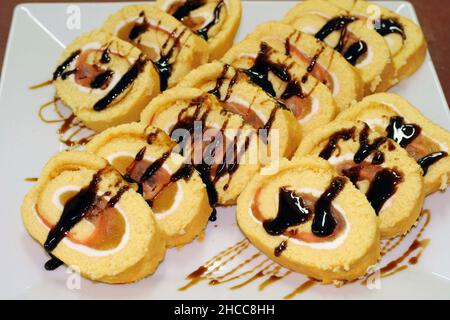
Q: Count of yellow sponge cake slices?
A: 14